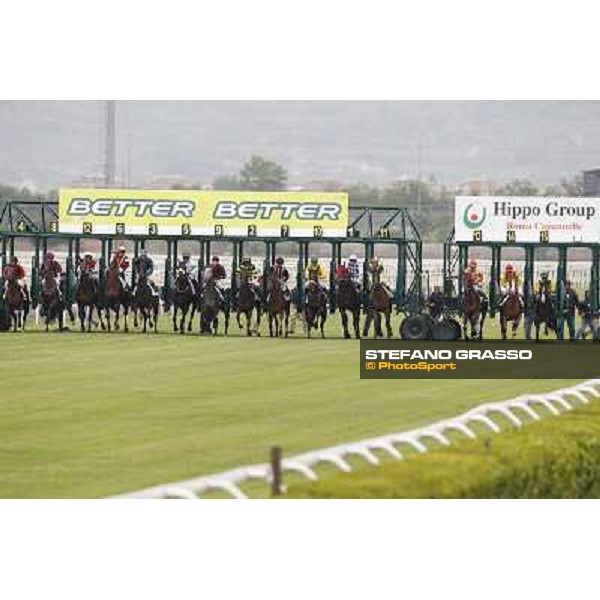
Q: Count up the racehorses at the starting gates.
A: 15